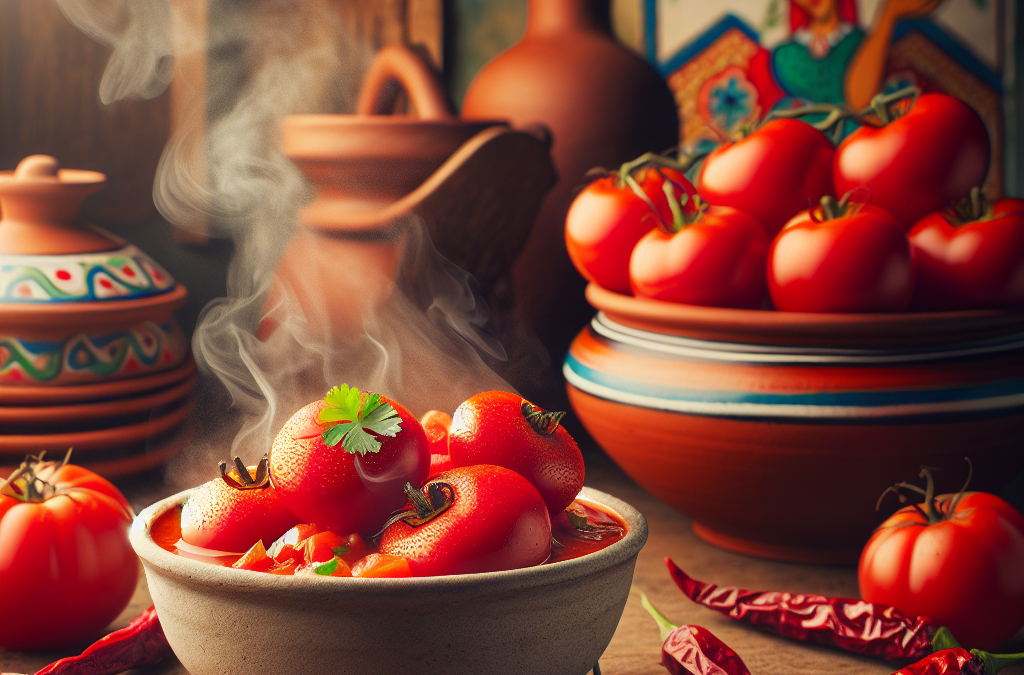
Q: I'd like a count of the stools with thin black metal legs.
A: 0